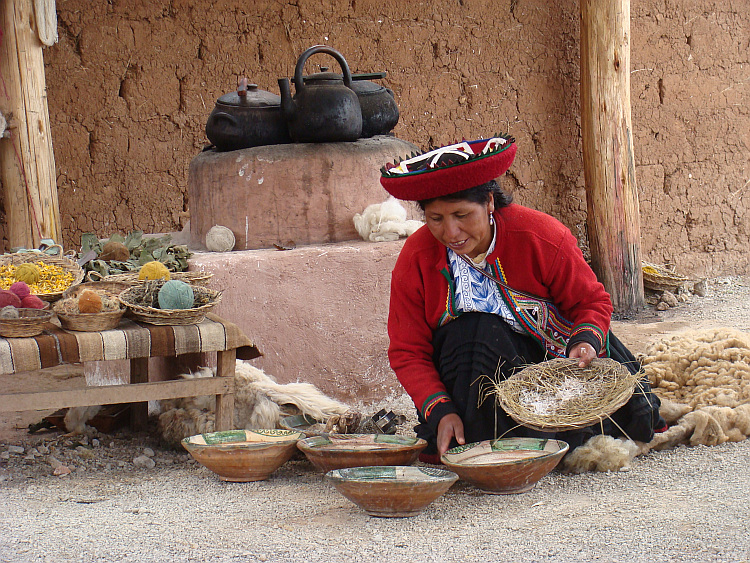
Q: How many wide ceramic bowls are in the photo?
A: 4